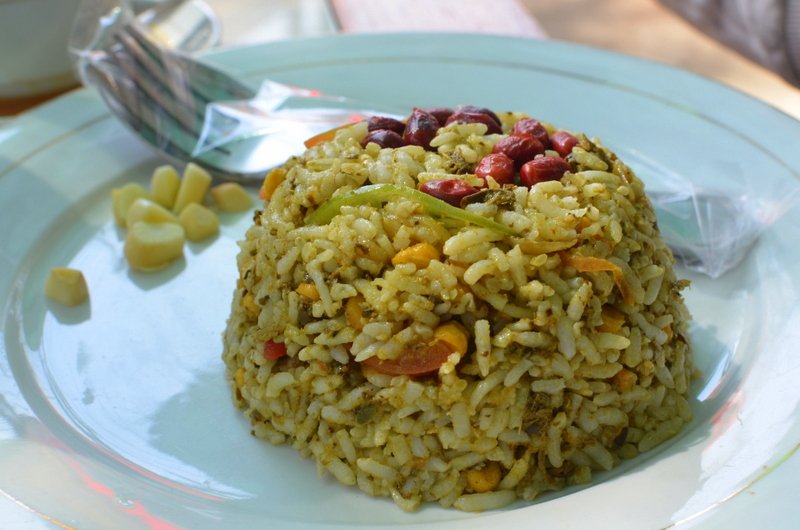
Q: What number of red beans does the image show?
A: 12